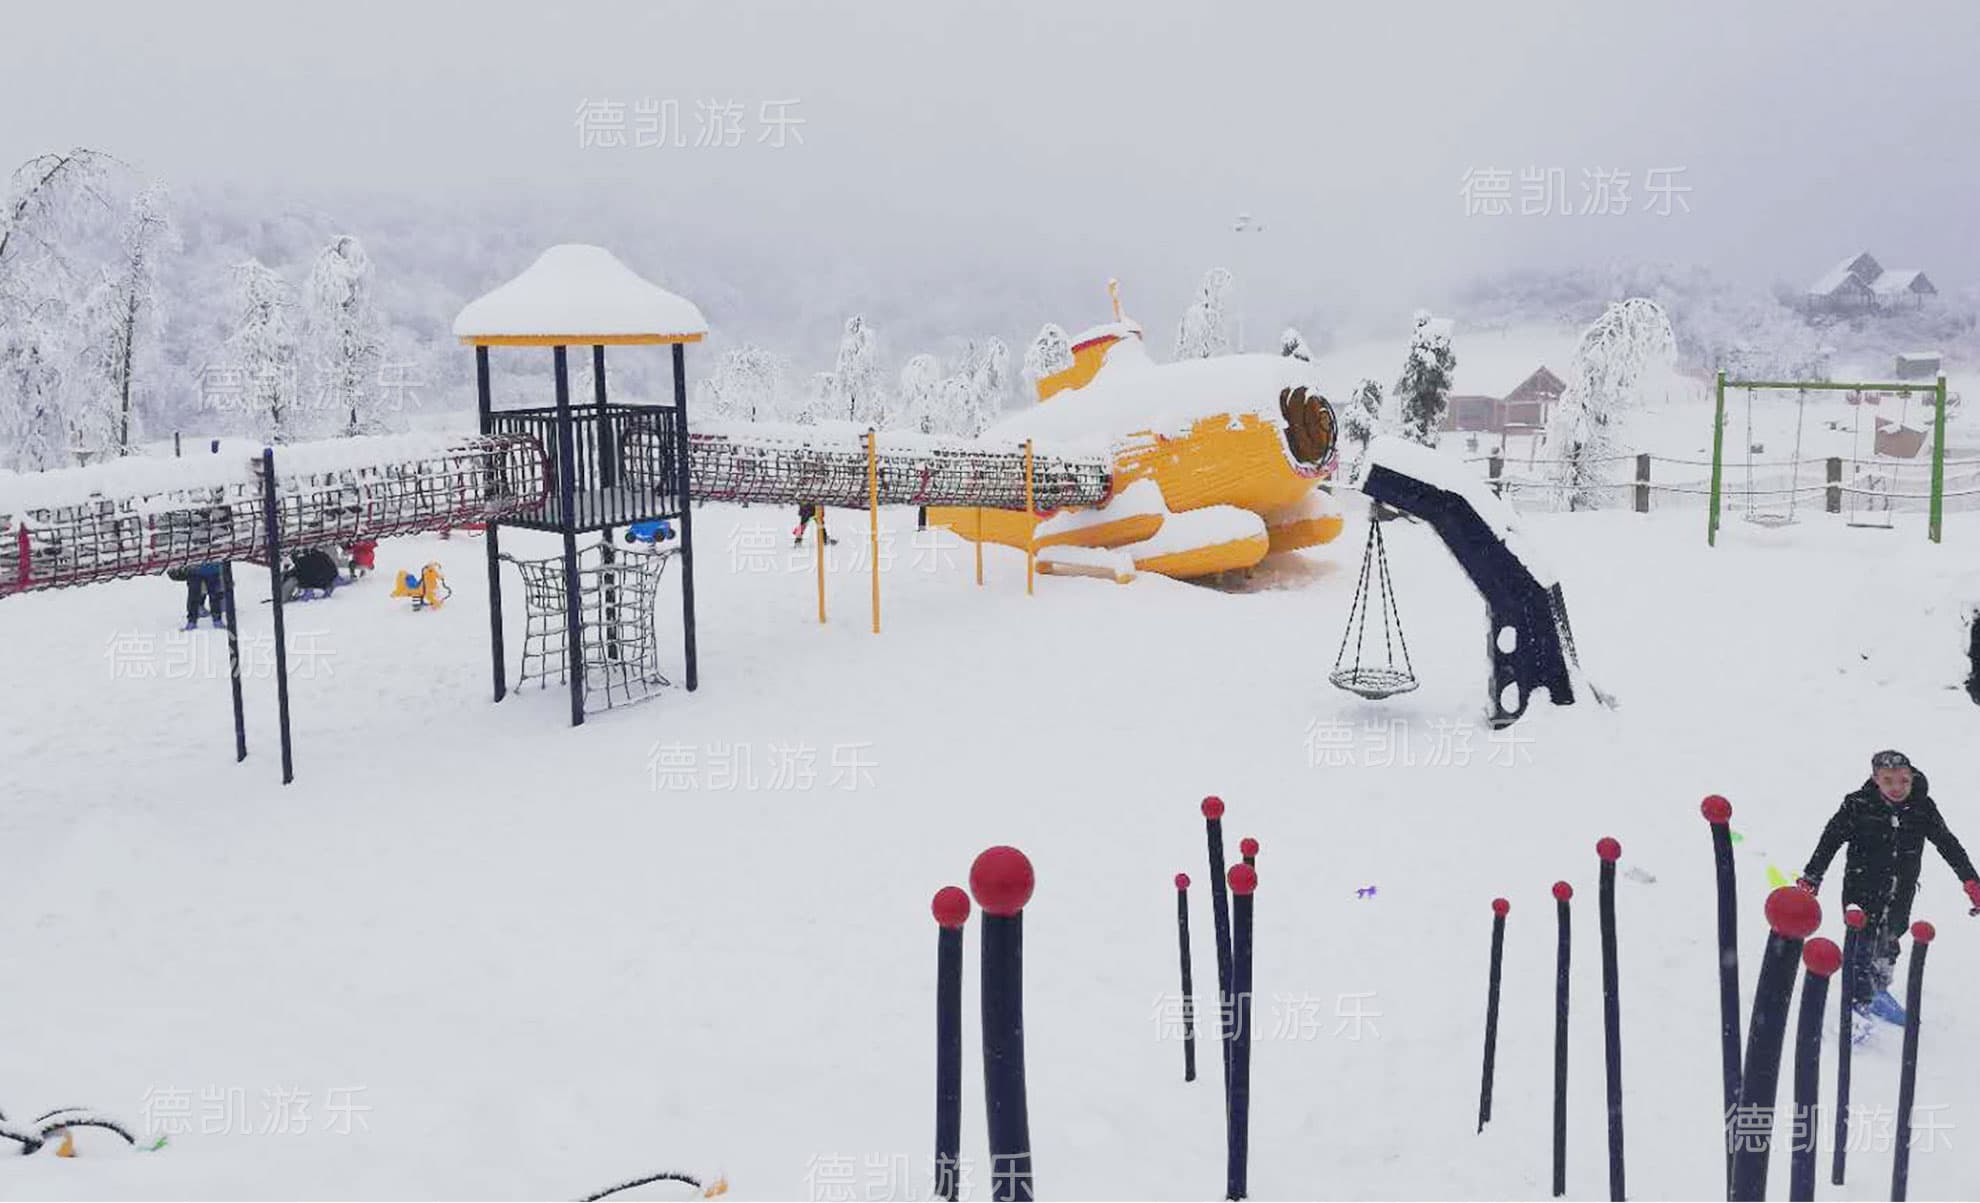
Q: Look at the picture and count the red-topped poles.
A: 14